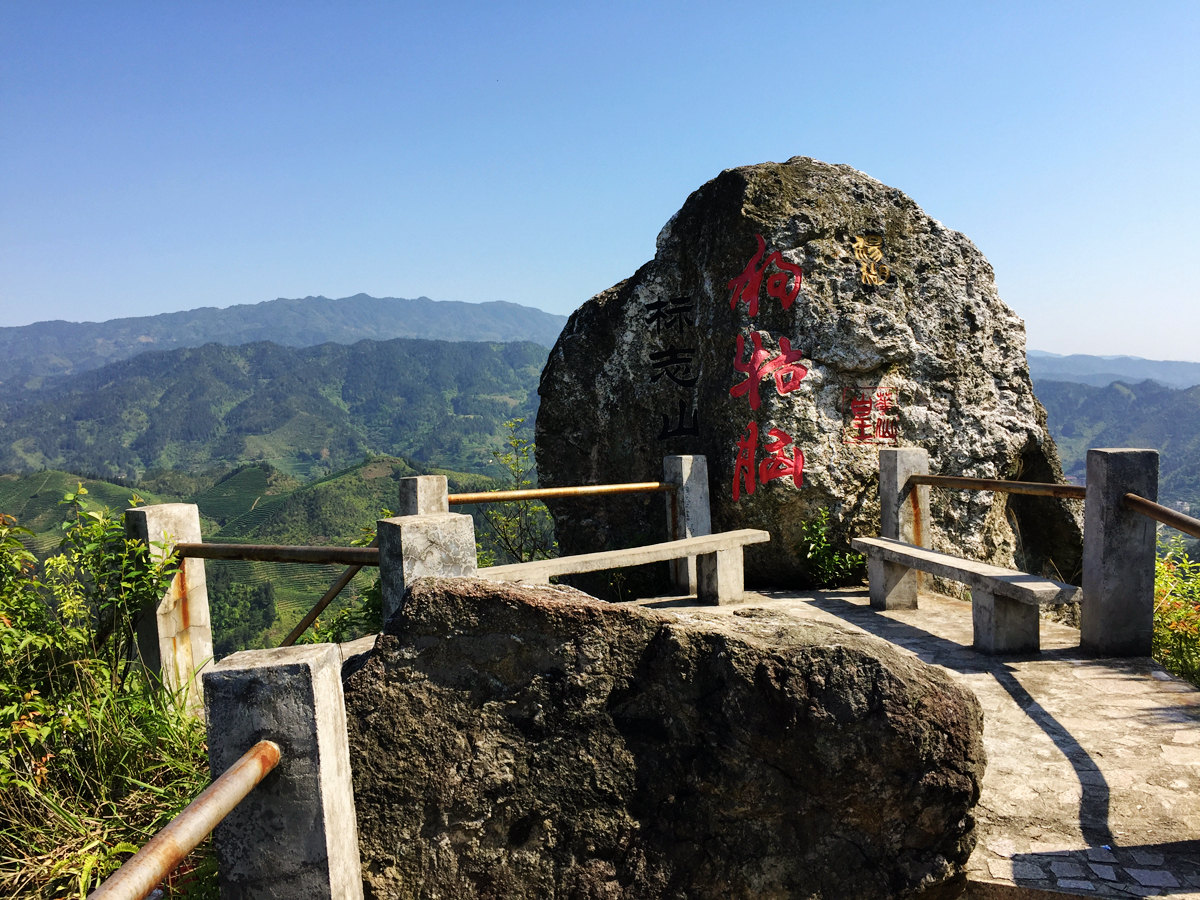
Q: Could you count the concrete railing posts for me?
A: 7